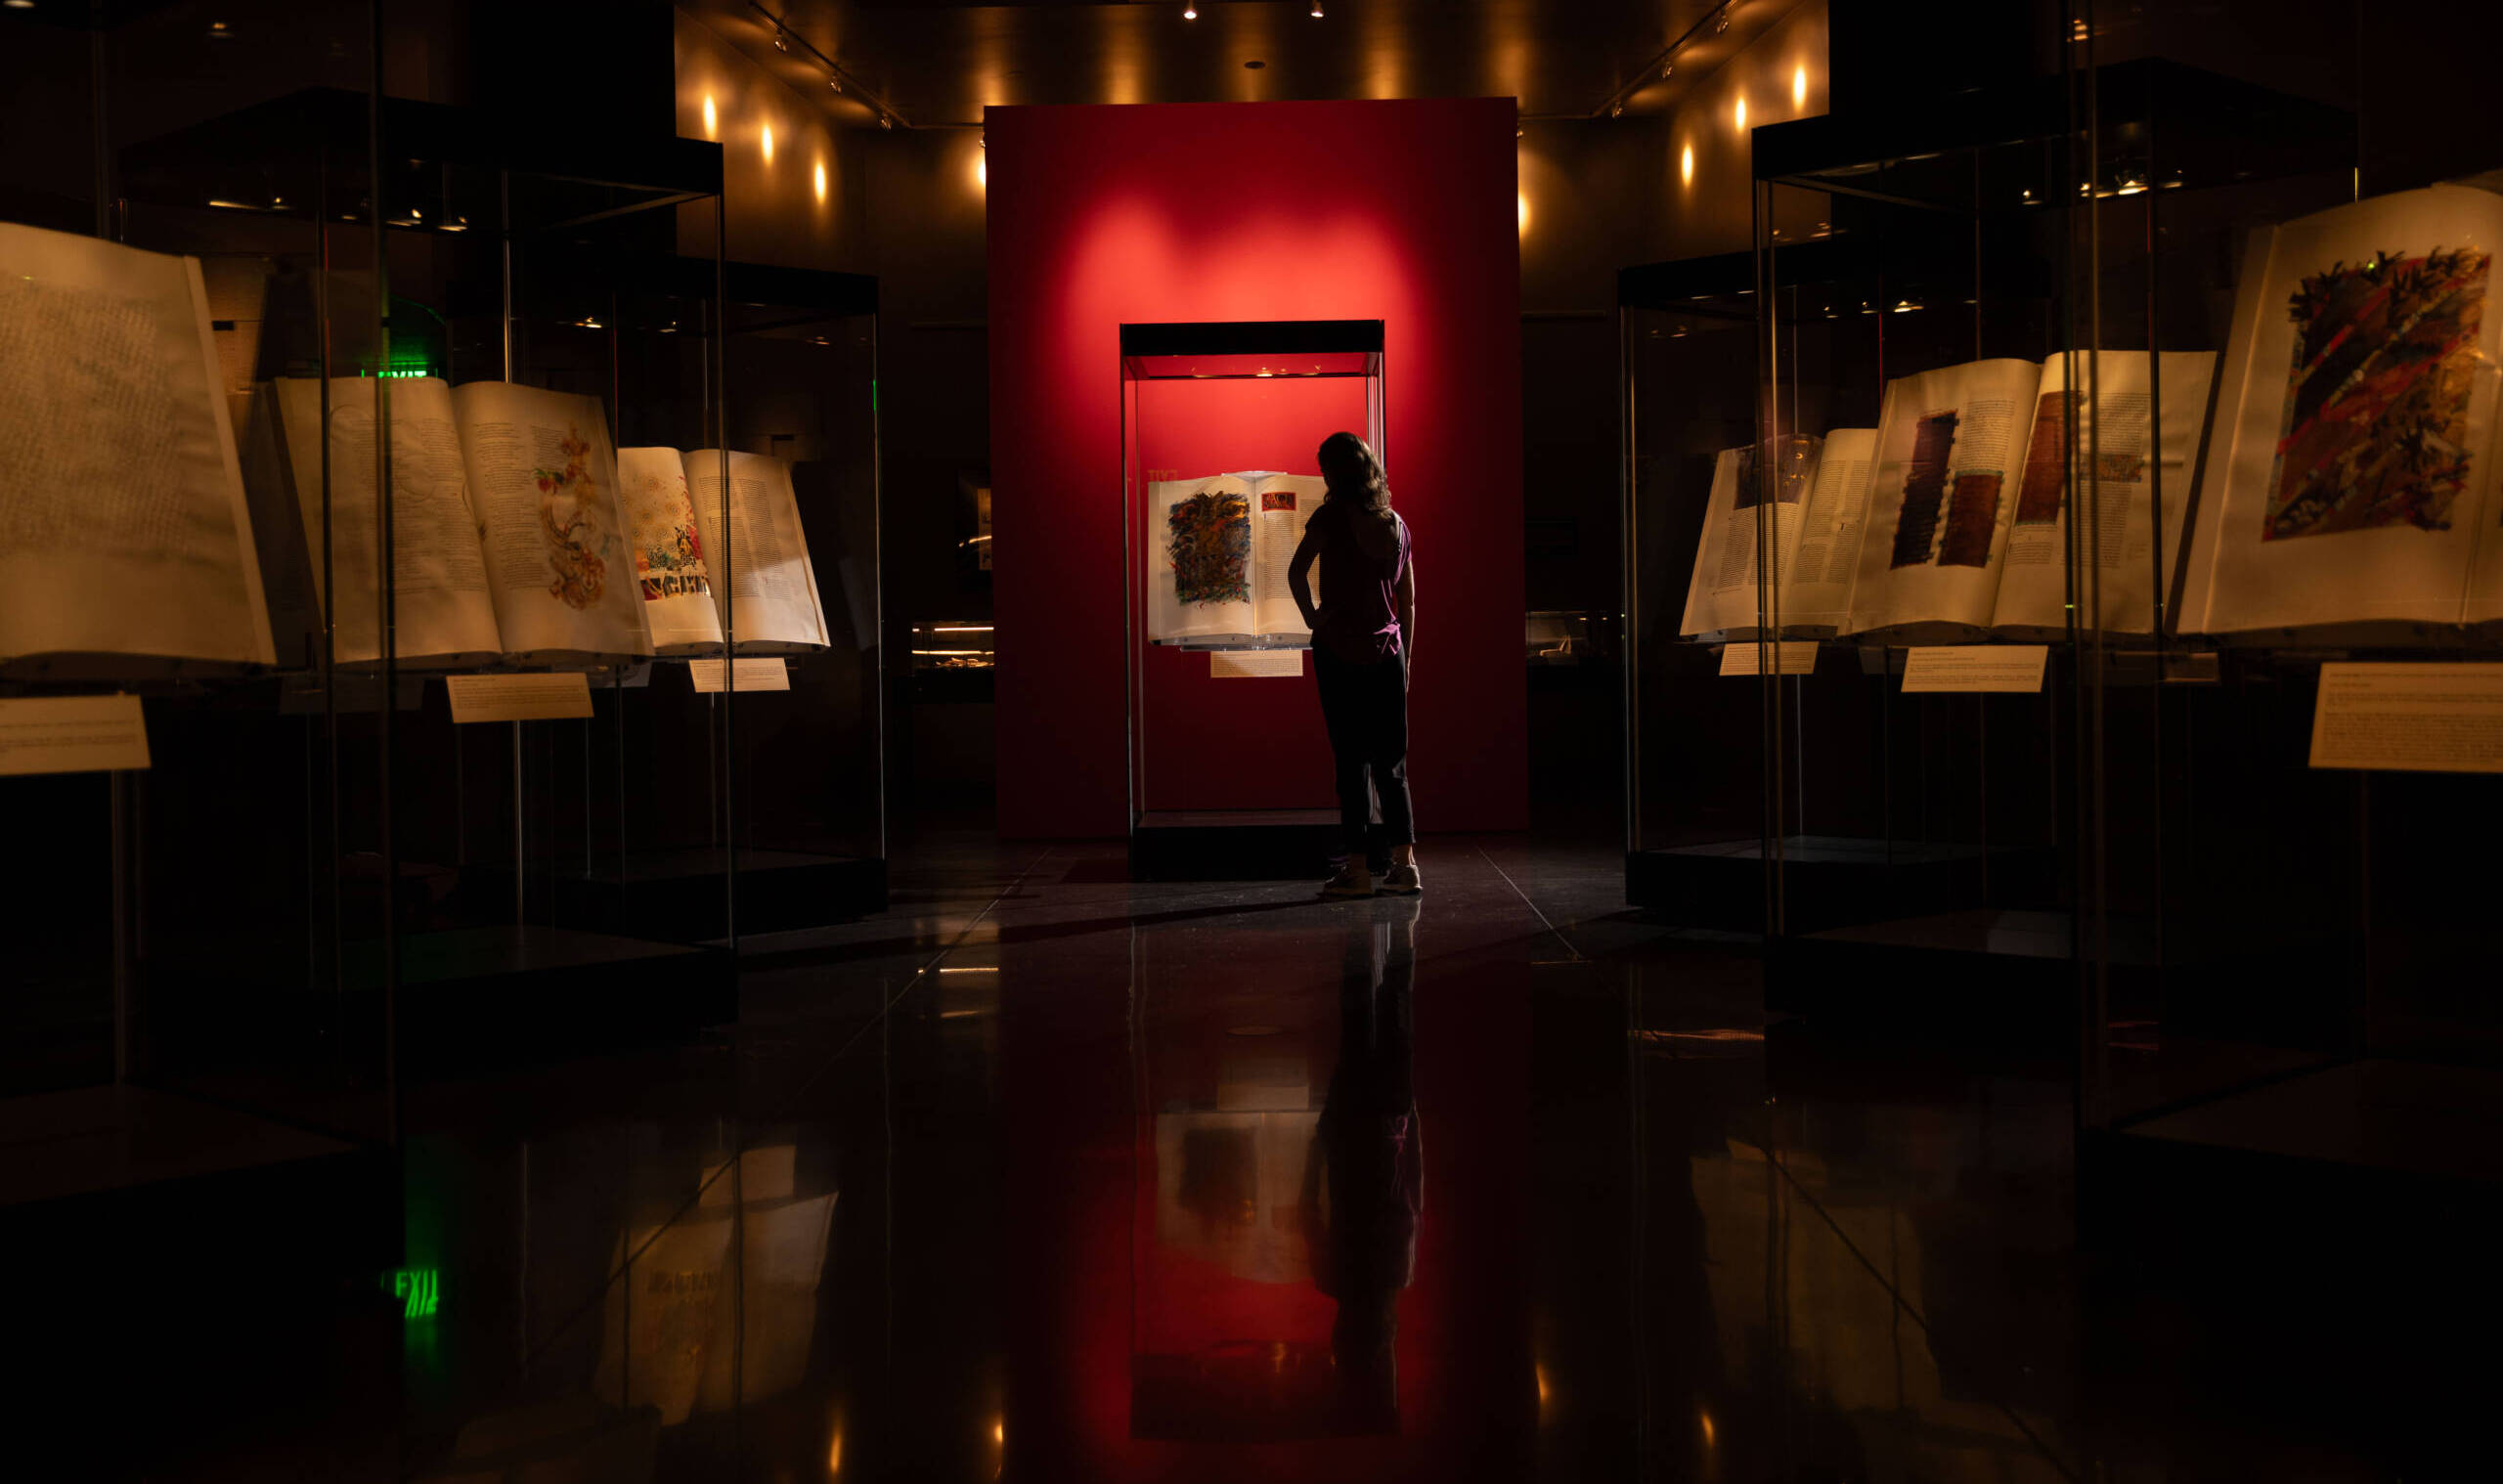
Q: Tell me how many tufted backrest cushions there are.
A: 0